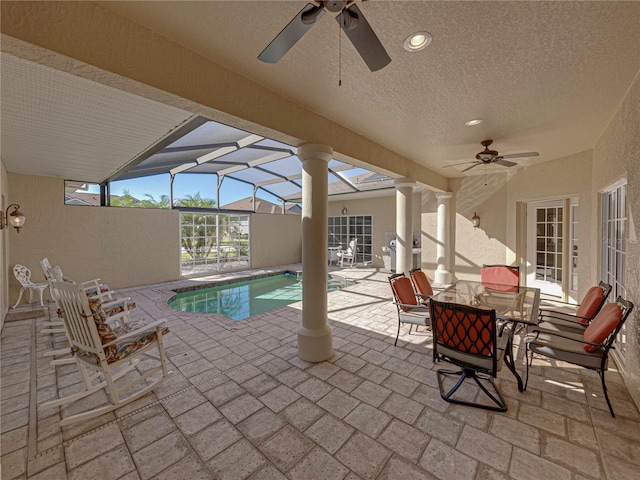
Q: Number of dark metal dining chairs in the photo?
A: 6